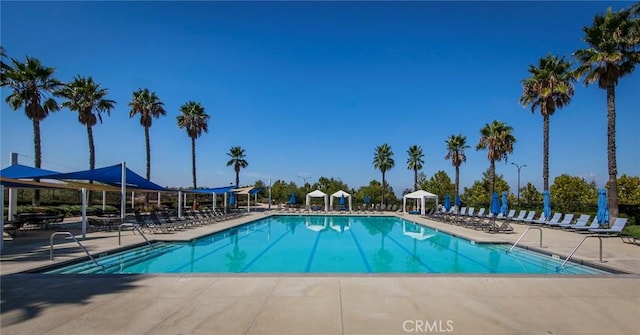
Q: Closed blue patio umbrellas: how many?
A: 10